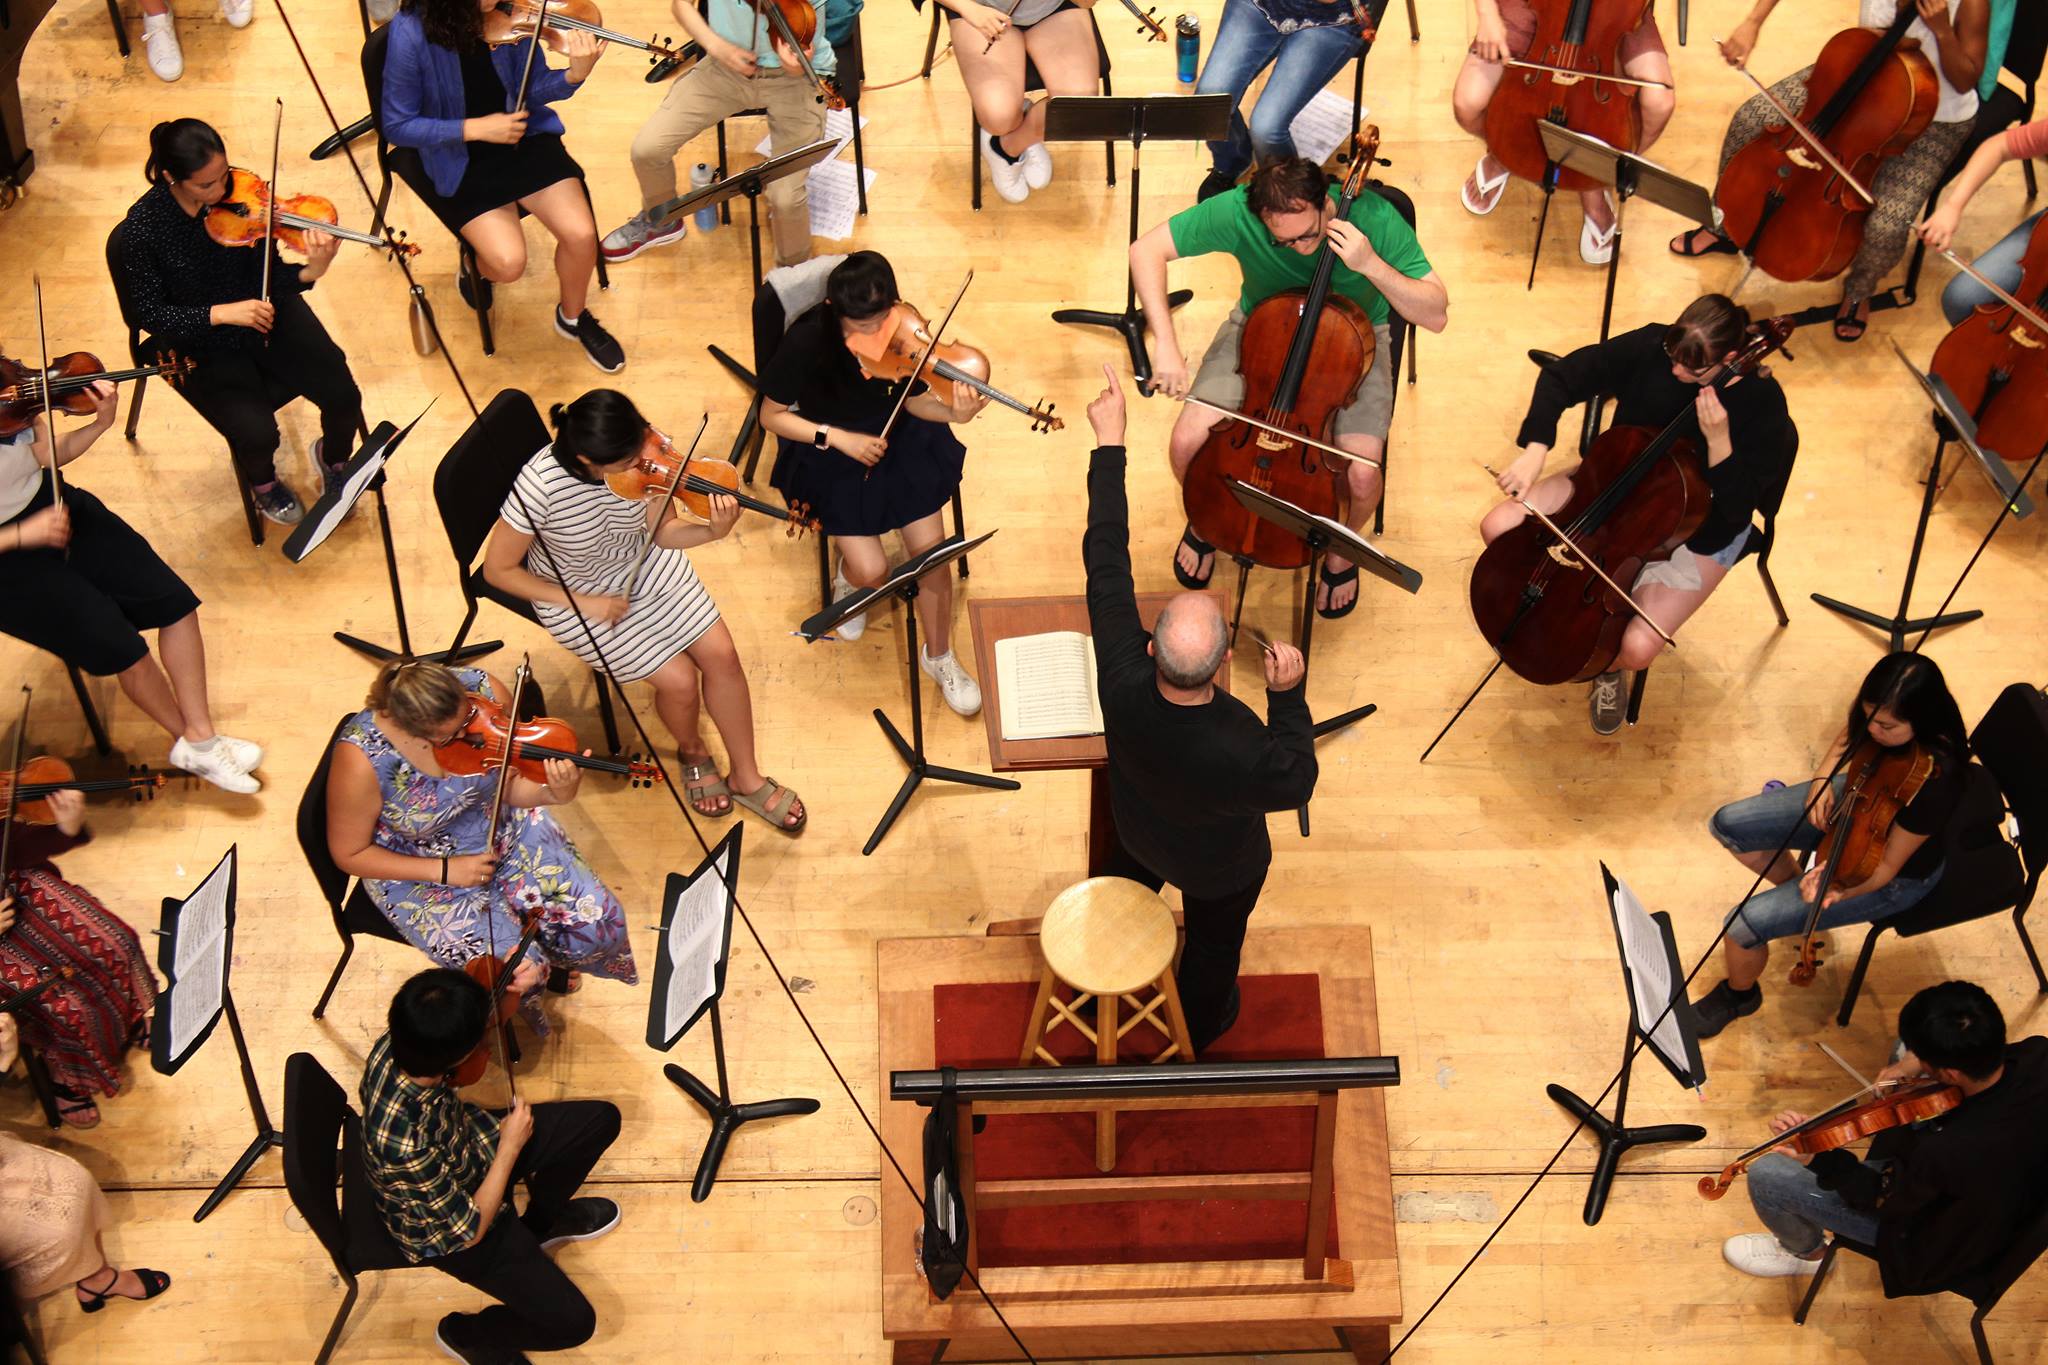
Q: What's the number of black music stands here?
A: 10